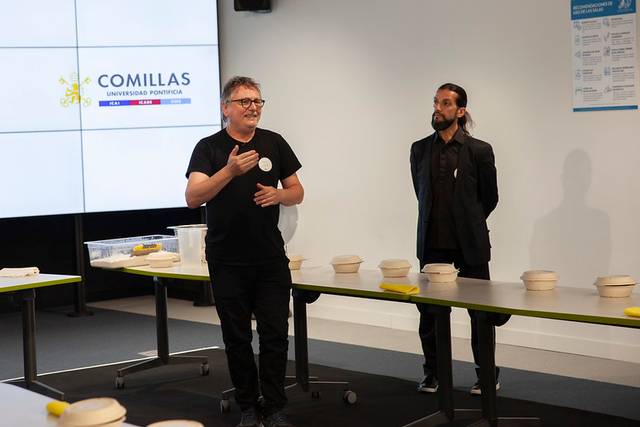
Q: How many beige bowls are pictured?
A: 9